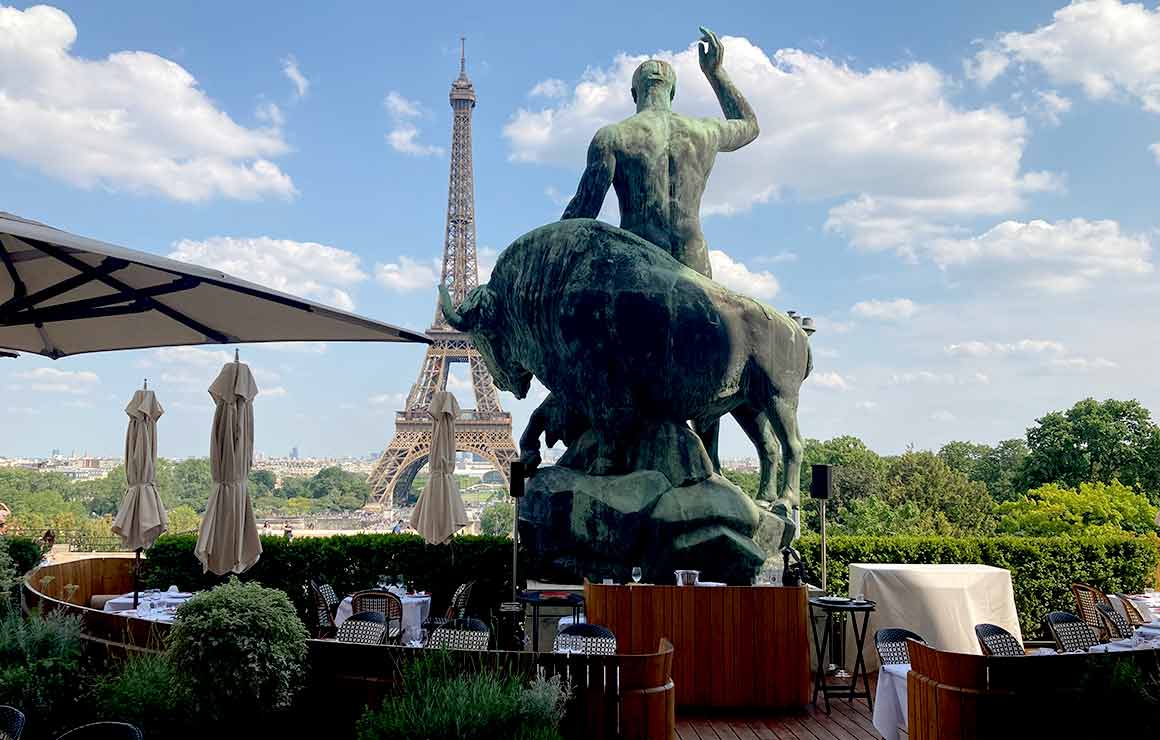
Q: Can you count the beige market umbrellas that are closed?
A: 3